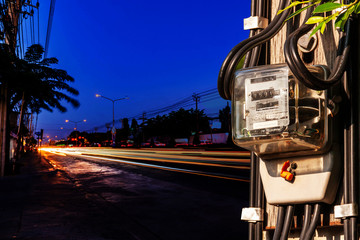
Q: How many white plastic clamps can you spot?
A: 3